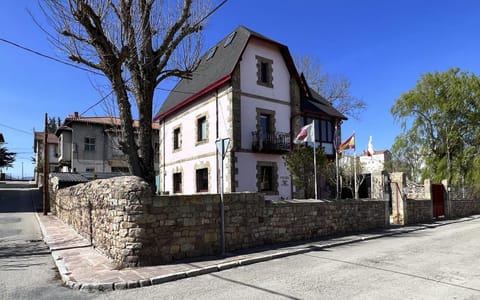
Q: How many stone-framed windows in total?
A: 7